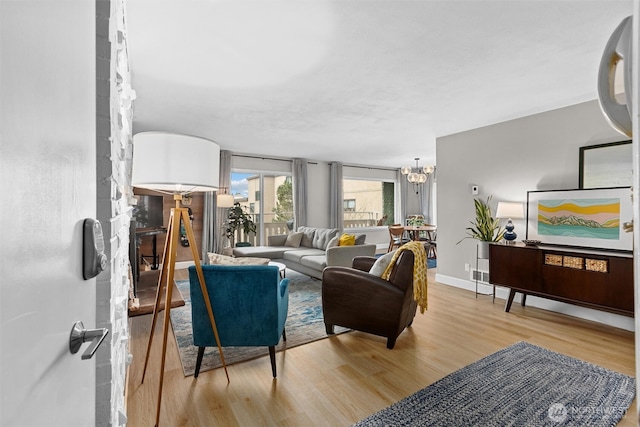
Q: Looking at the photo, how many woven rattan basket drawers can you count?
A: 3